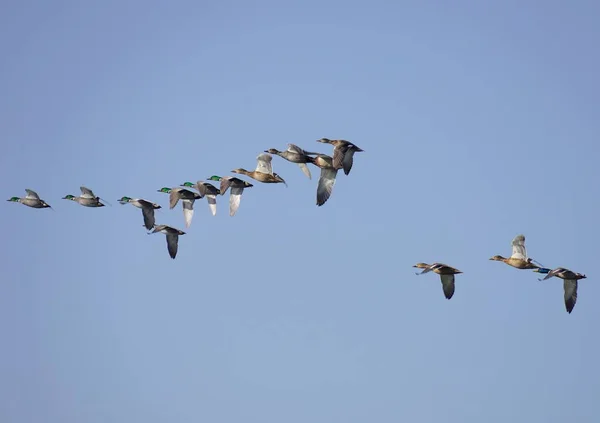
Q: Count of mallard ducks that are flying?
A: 14